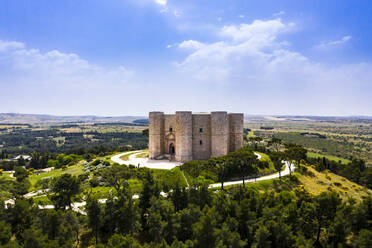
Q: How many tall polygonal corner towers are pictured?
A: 4